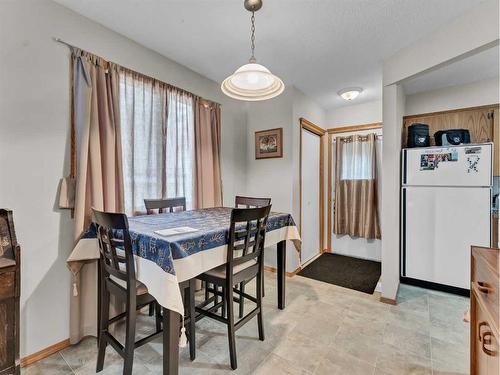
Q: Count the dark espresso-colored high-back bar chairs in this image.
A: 4